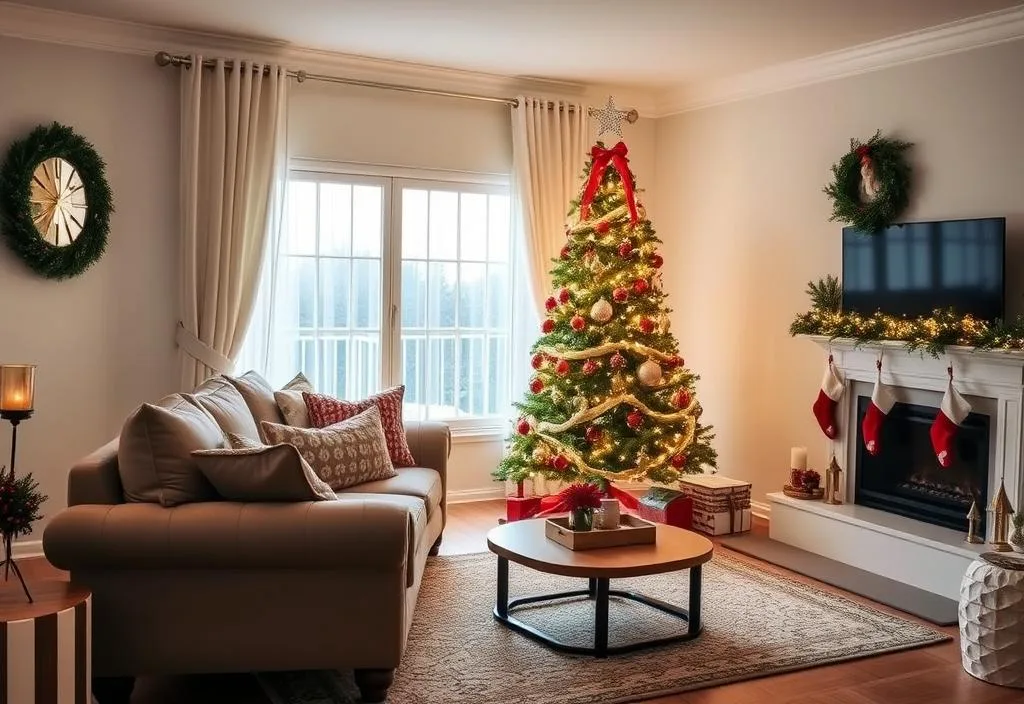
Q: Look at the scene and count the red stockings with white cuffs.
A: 3